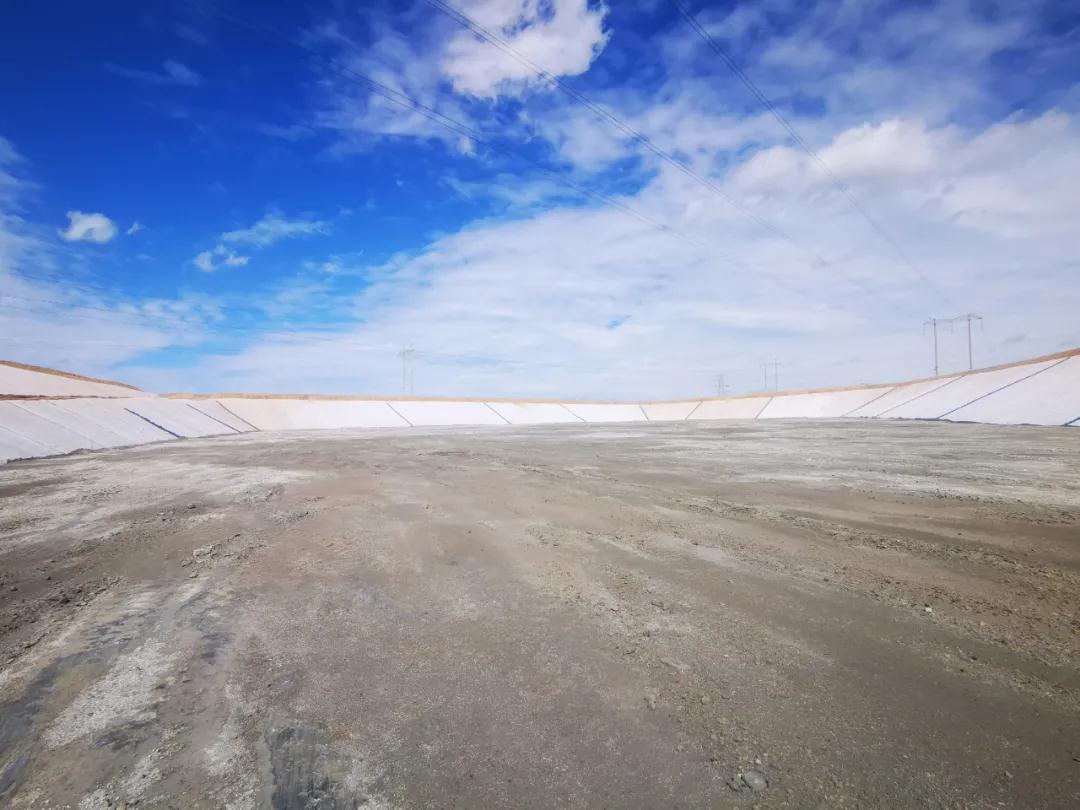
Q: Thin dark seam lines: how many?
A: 13